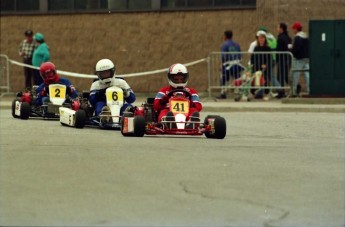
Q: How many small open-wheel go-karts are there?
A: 3